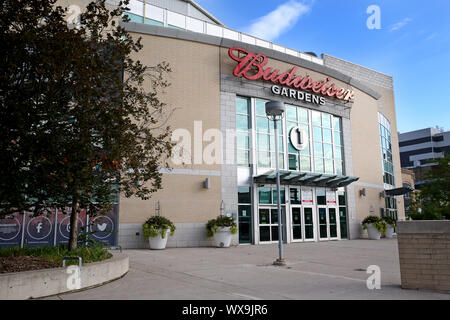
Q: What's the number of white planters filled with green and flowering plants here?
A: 4